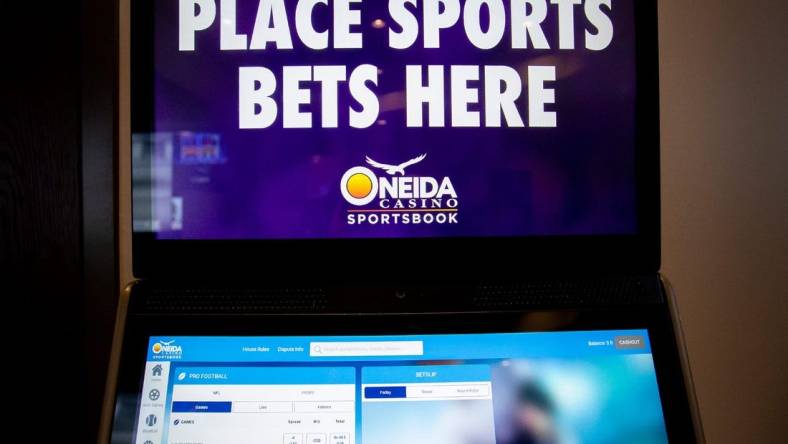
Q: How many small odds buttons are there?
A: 3